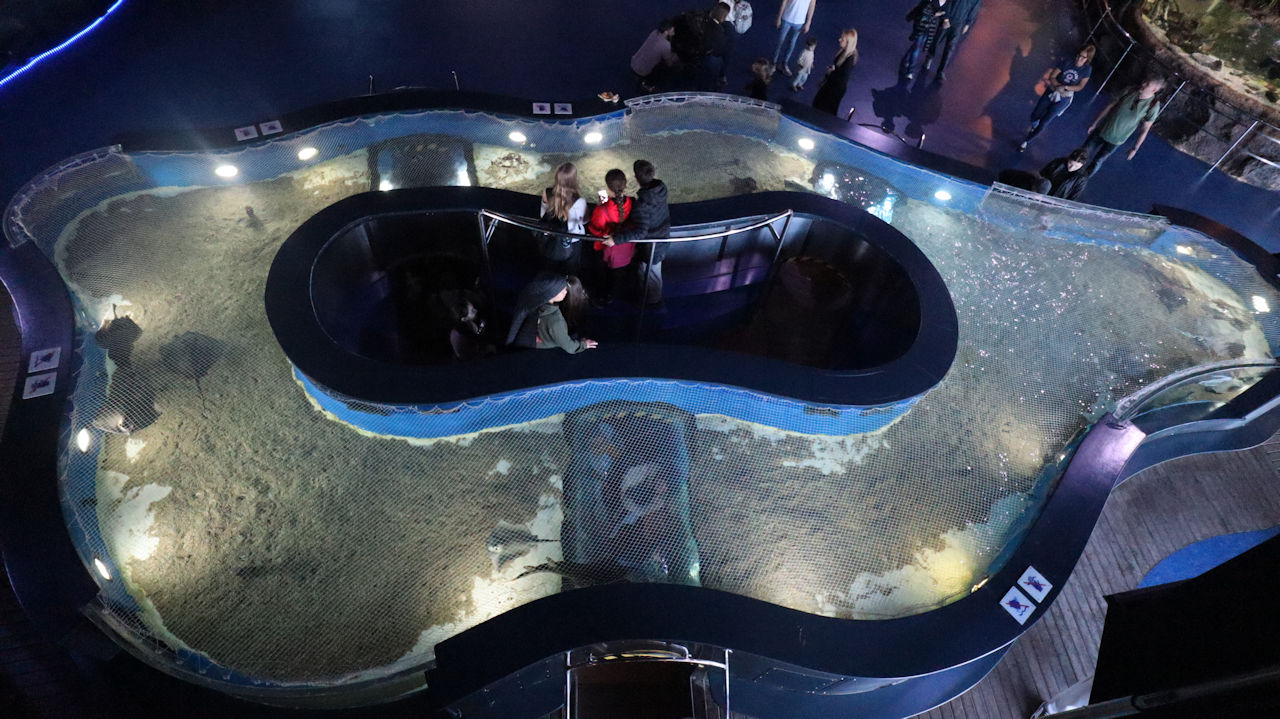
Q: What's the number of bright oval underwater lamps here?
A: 10